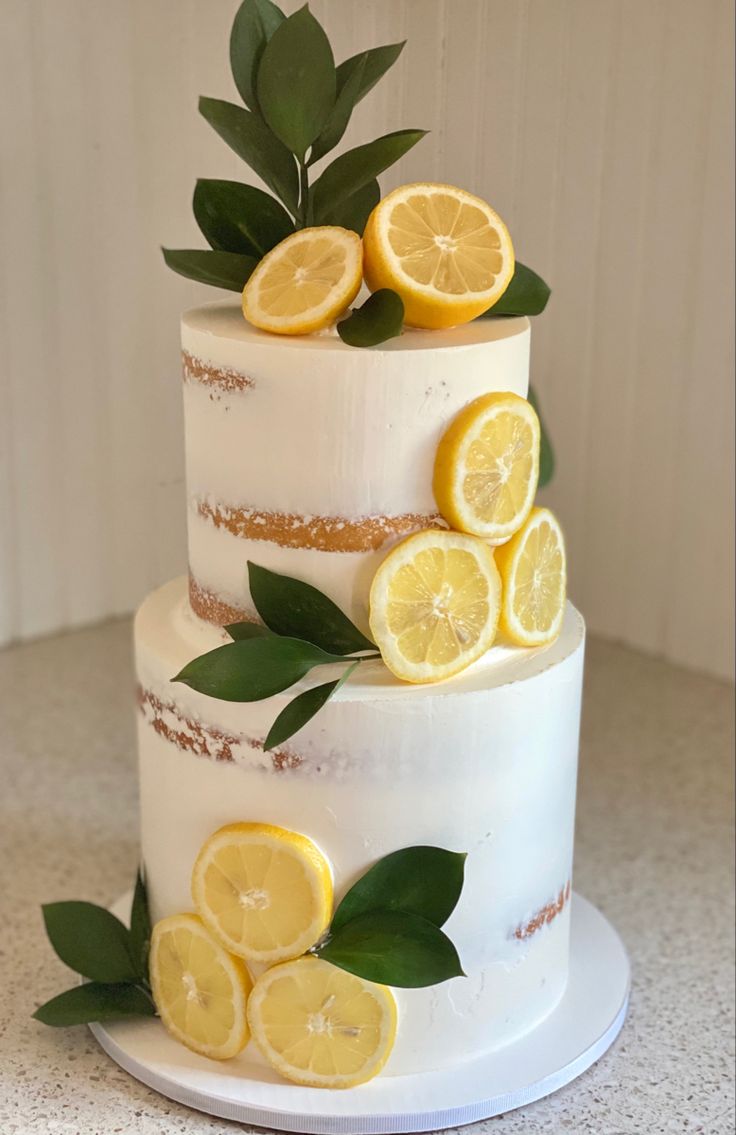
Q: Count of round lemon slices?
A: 8